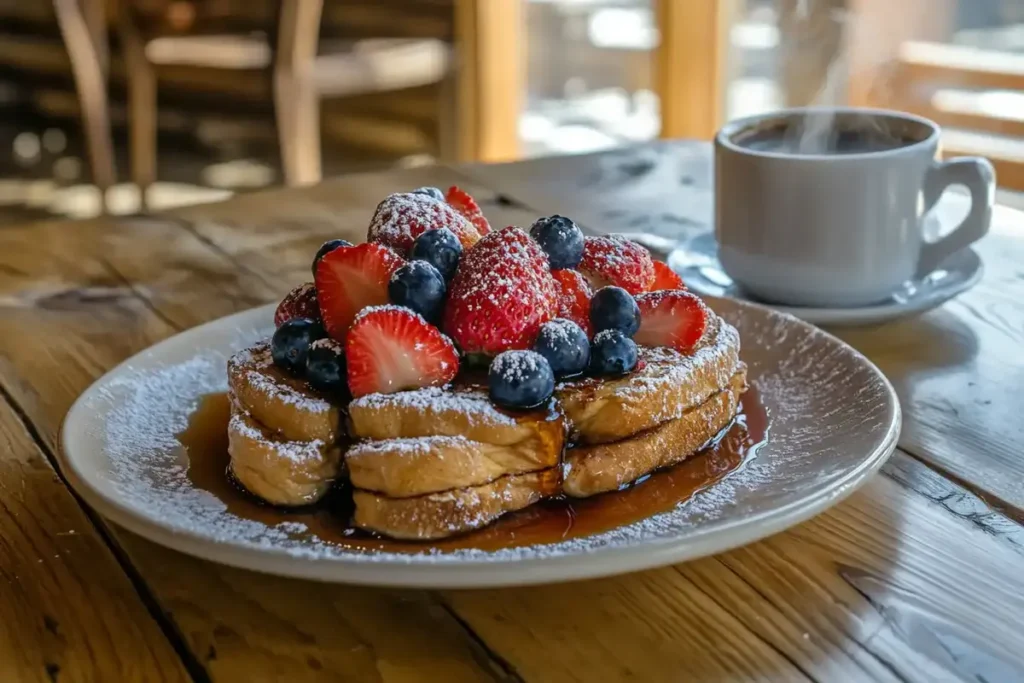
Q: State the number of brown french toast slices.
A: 7